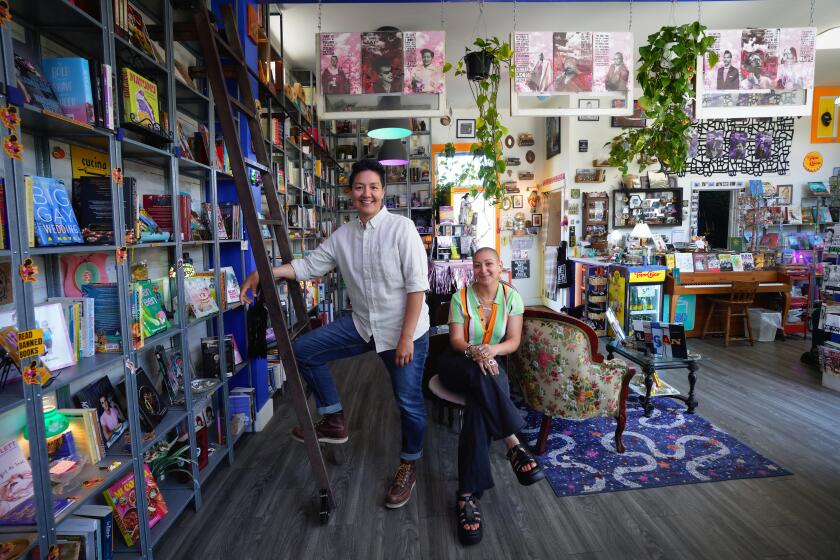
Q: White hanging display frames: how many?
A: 3